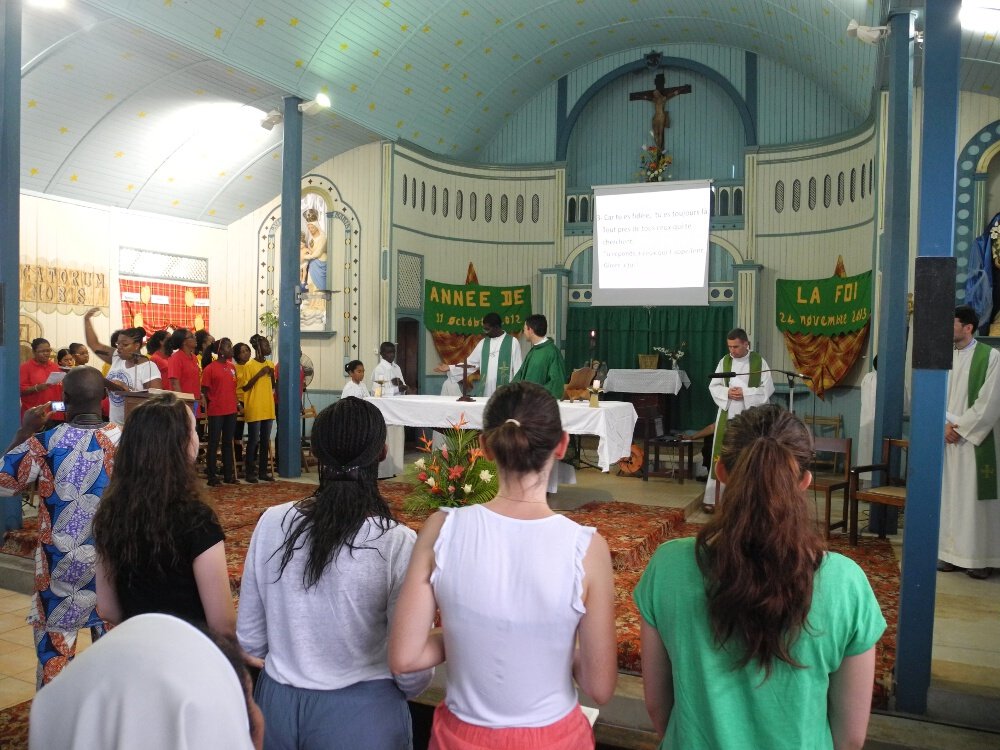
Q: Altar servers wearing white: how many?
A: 2